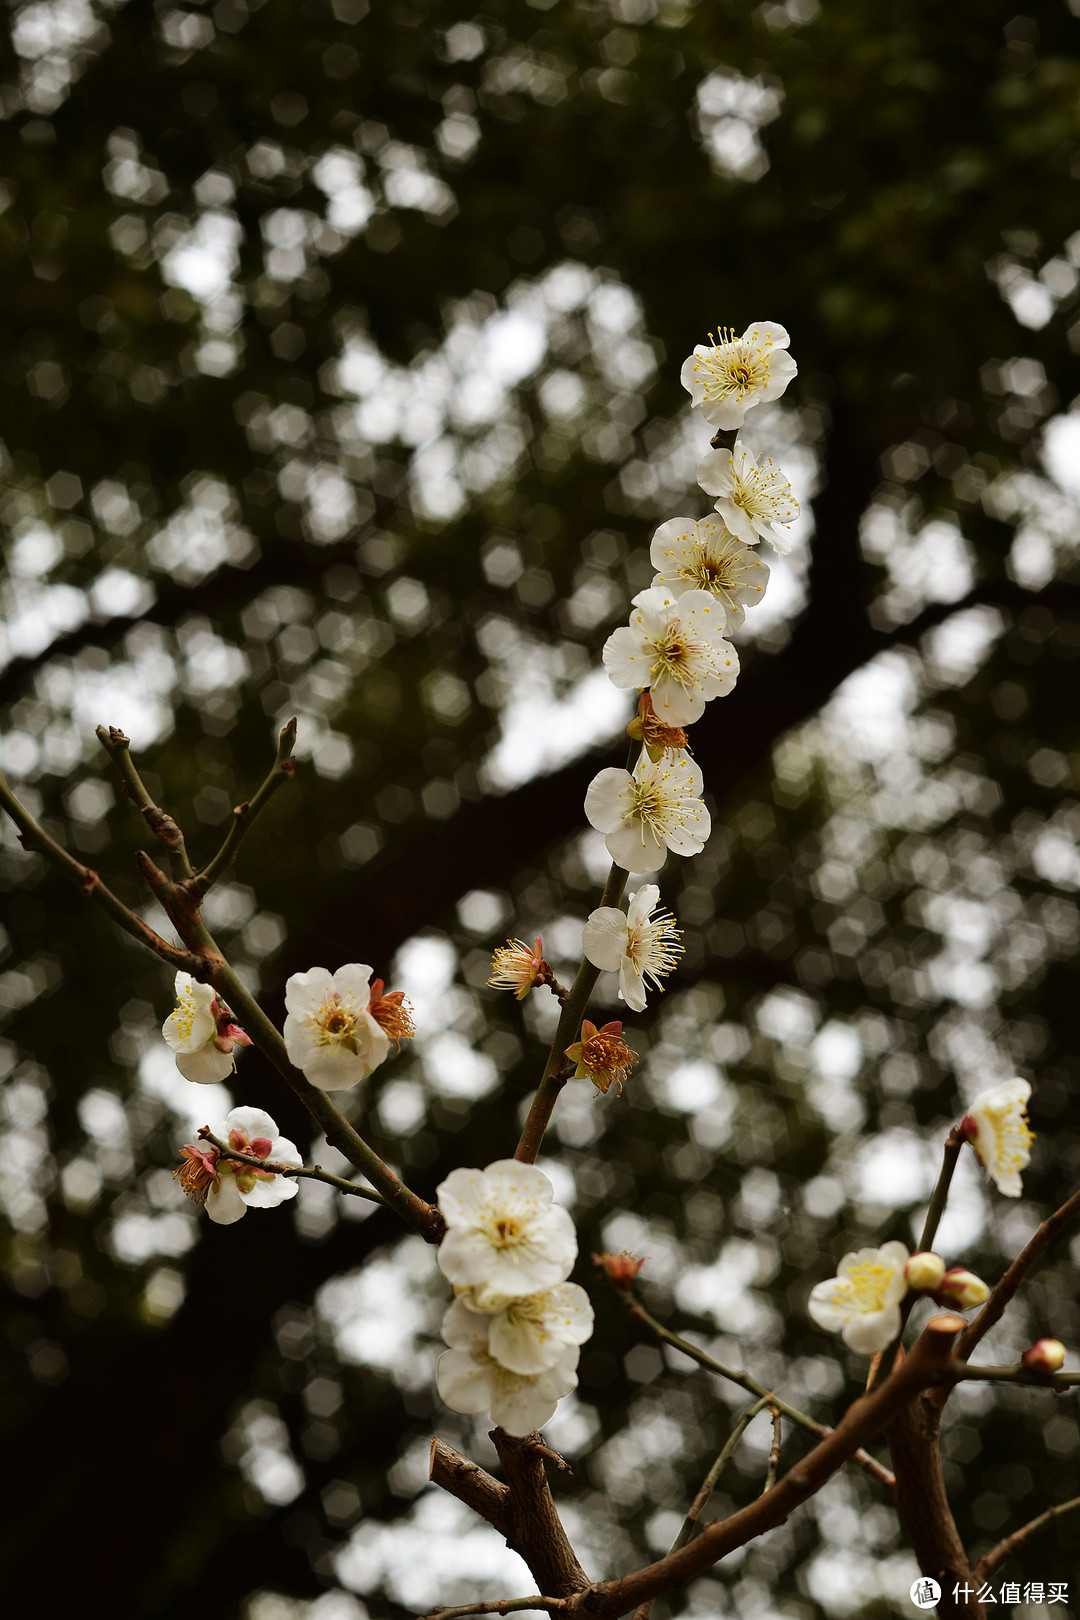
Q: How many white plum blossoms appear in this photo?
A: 14